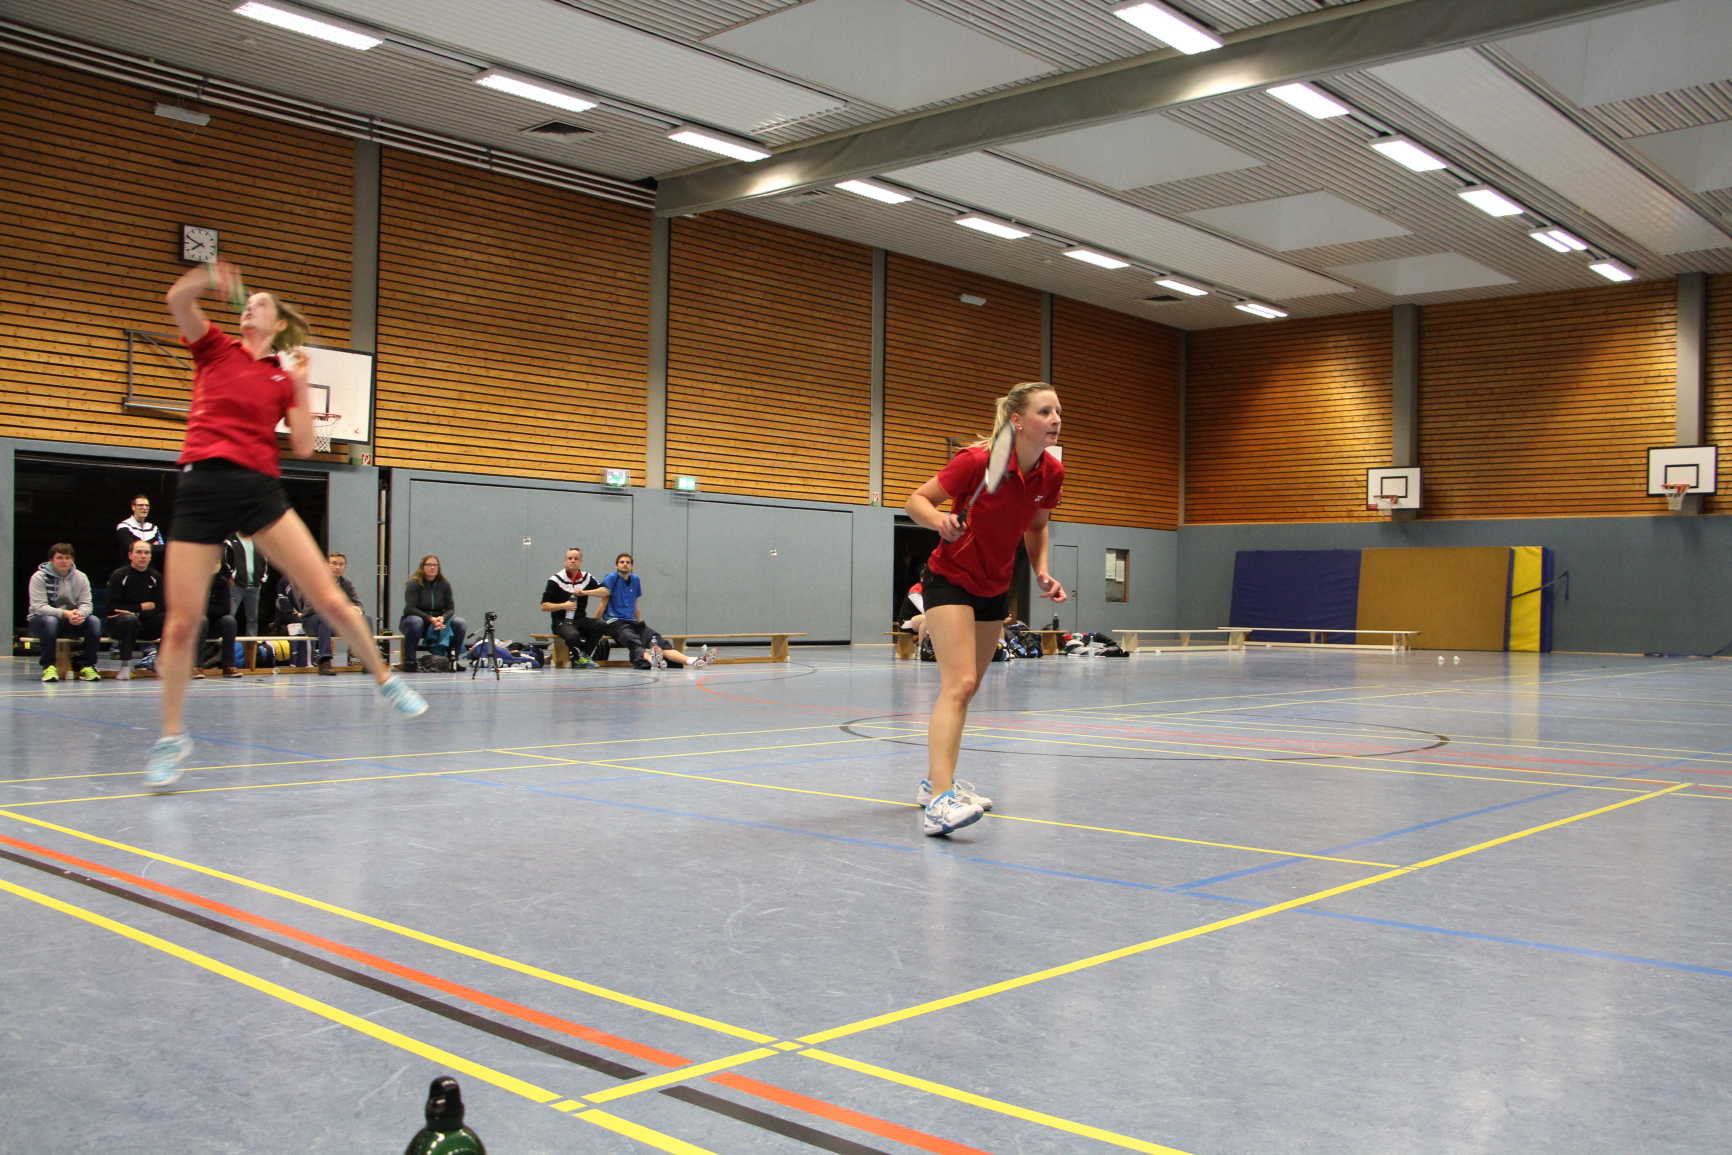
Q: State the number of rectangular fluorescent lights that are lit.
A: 14